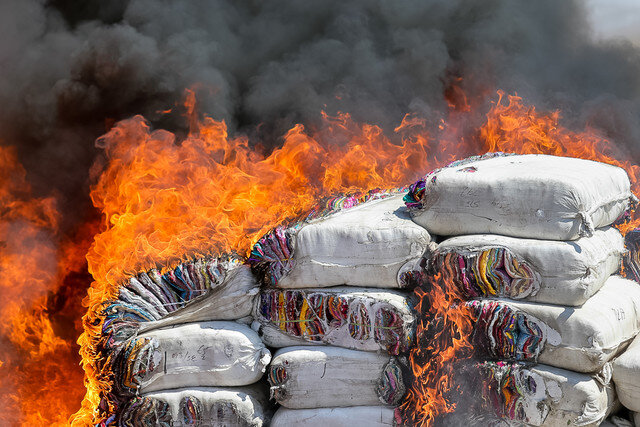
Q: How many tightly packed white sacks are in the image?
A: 12